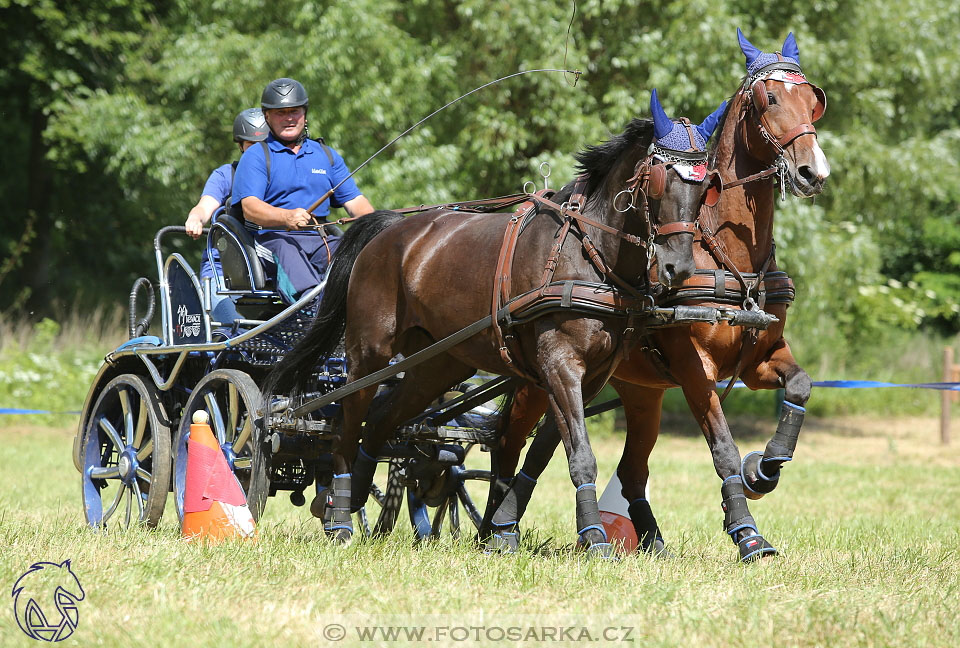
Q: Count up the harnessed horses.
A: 2